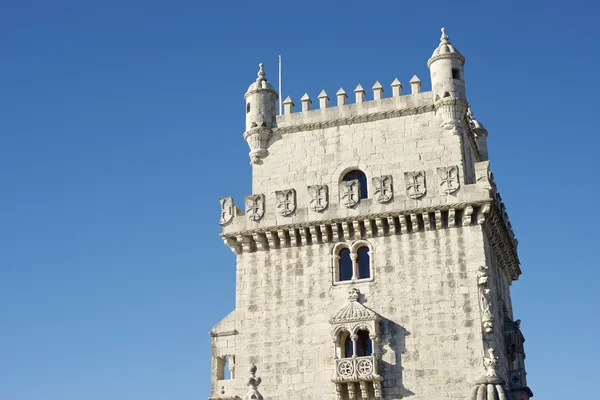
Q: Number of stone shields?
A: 8